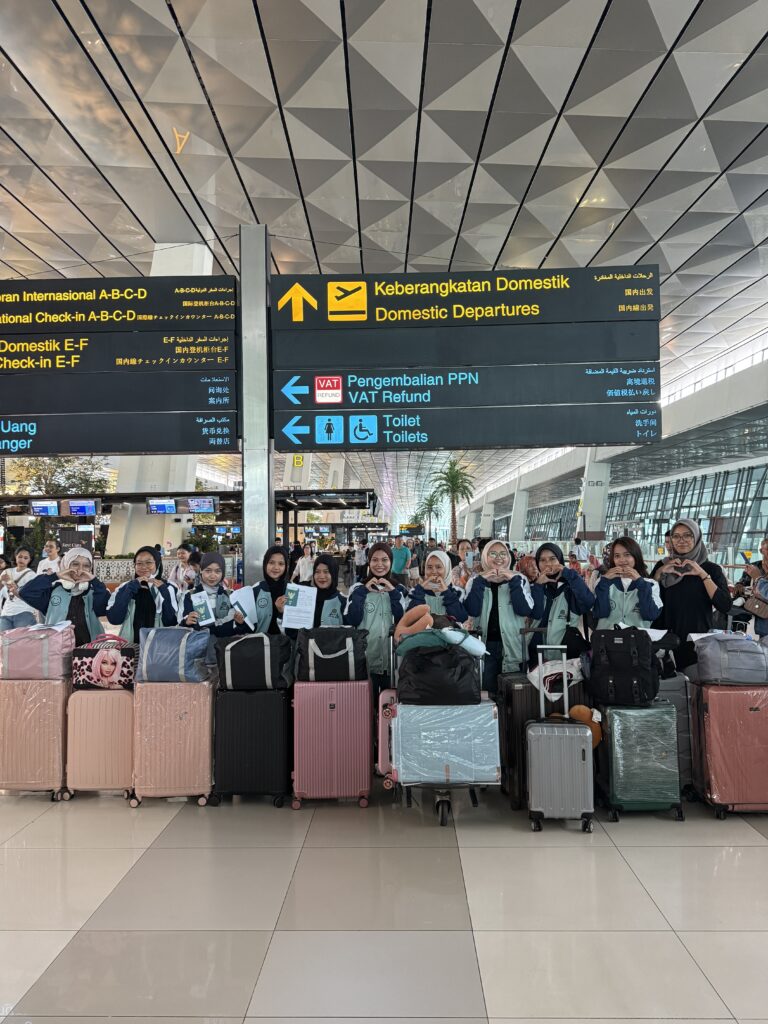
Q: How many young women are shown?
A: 11